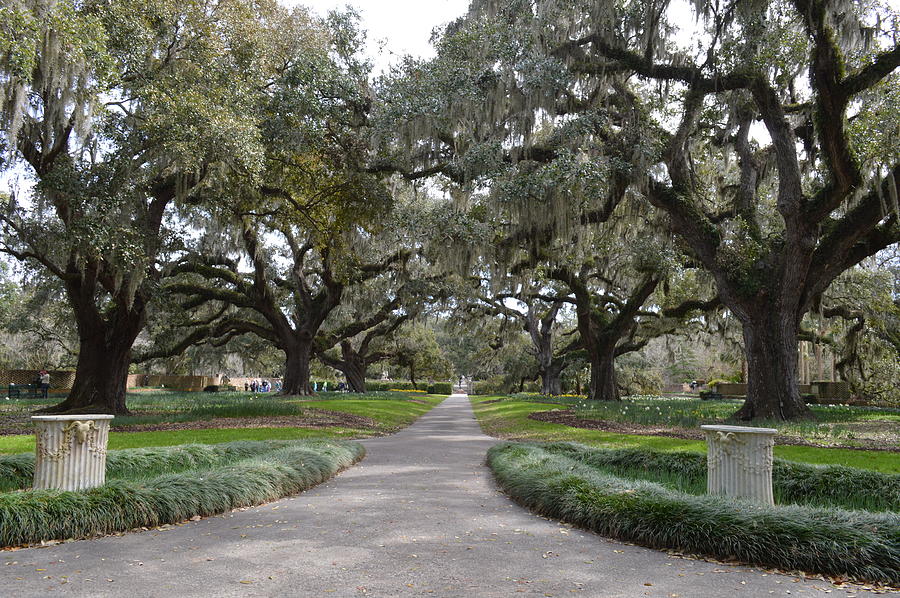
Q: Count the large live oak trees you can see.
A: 6